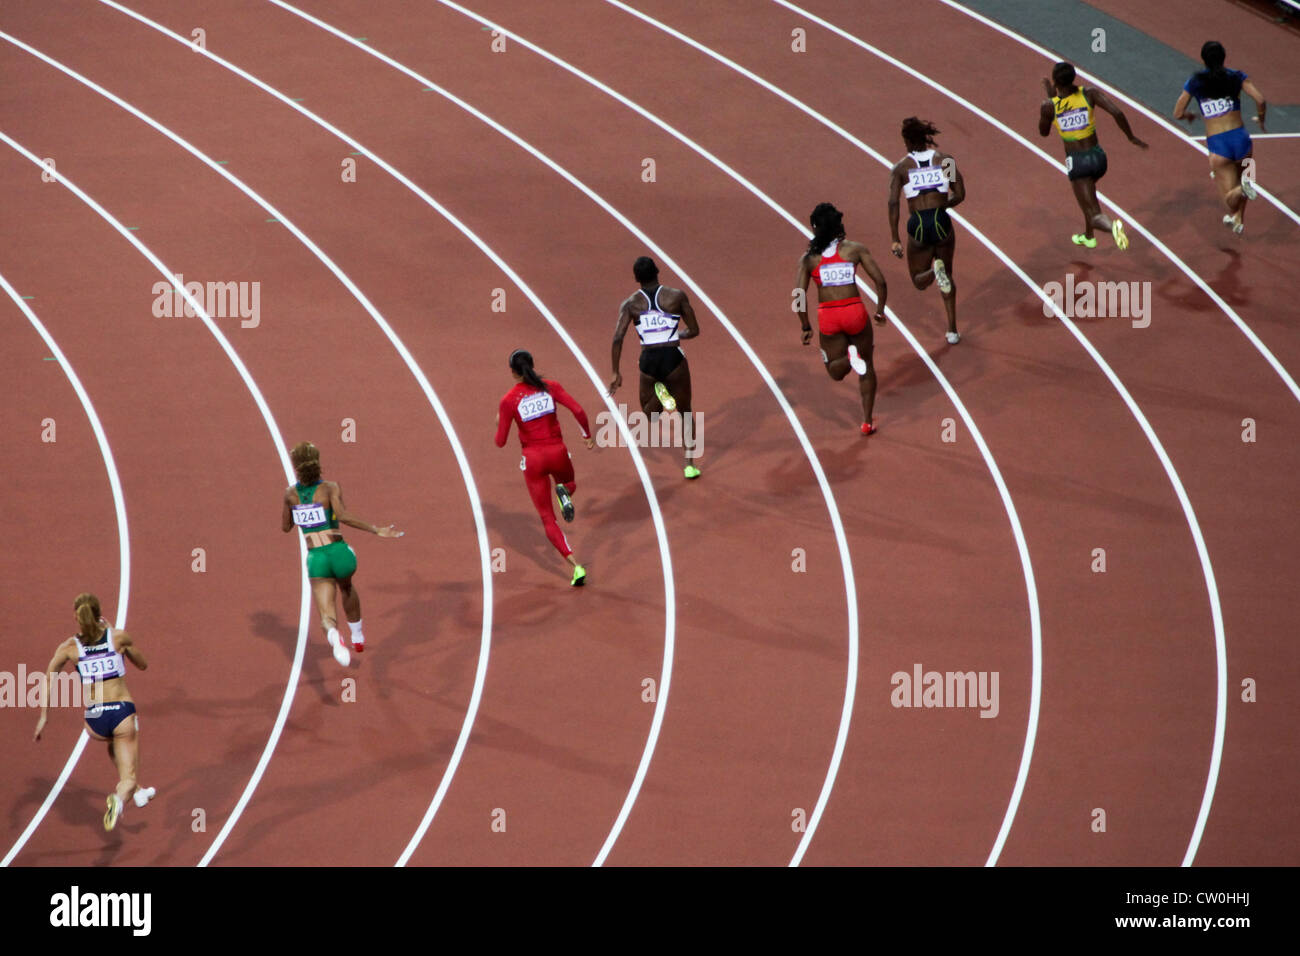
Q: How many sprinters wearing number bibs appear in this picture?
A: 8